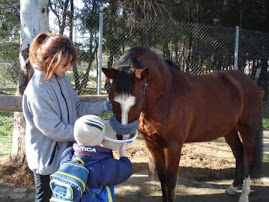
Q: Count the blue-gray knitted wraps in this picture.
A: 1